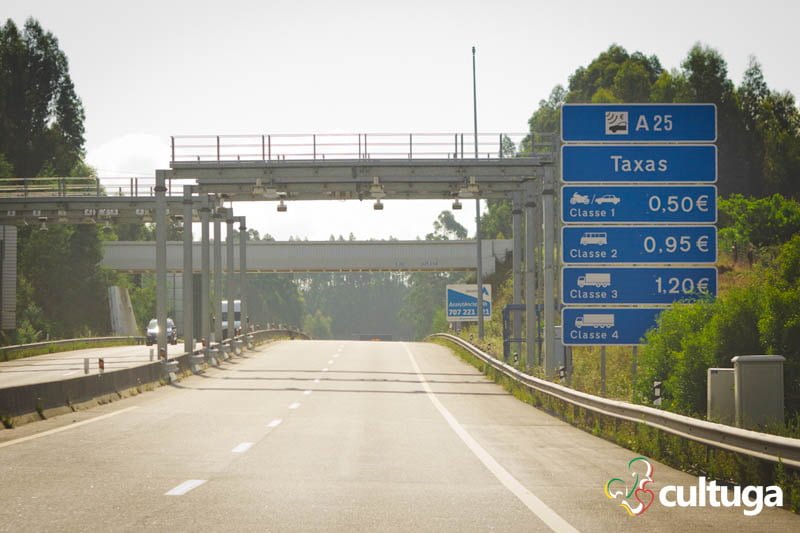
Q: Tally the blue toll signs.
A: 6